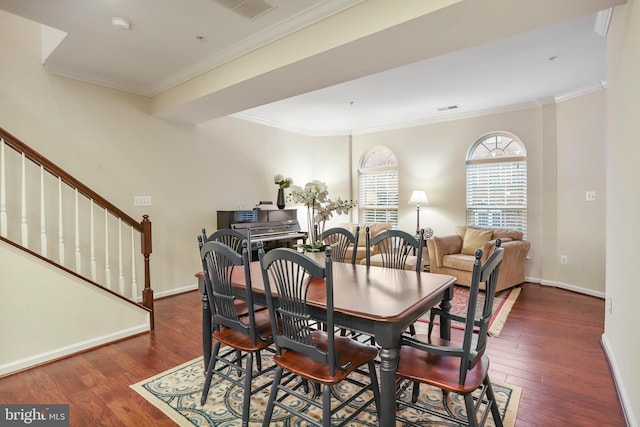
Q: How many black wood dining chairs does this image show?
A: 6